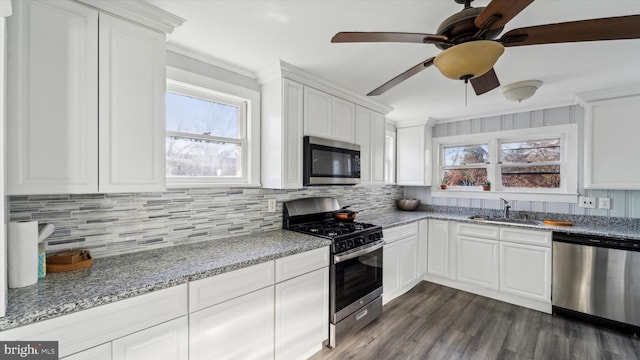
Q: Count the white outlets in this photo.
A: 3